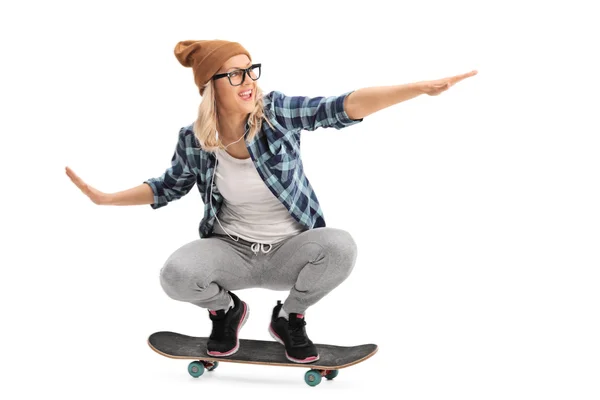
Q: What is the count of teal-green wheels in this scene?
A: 4